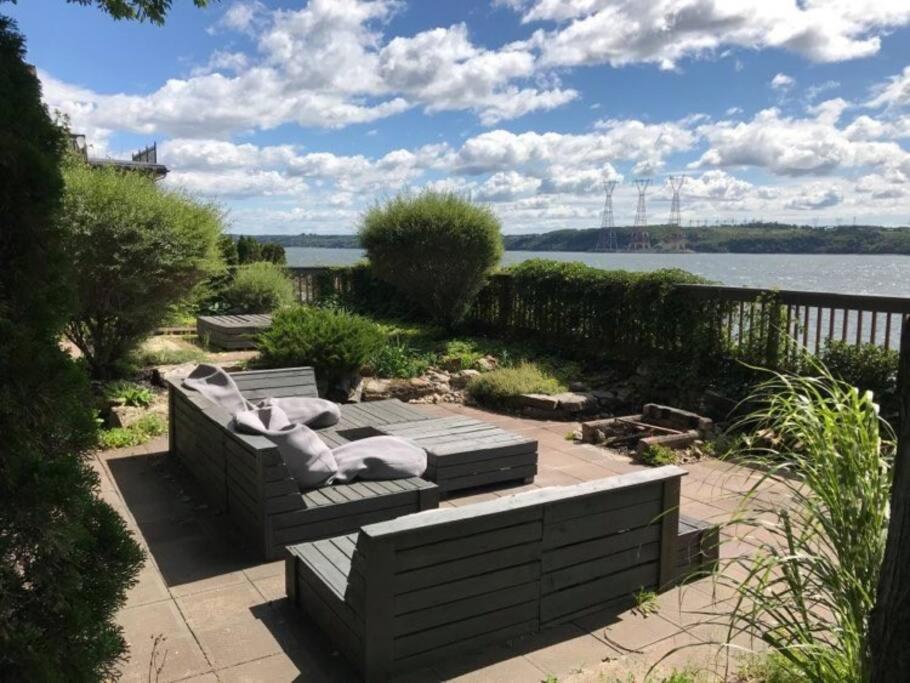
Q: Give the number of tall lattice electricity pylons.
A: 3